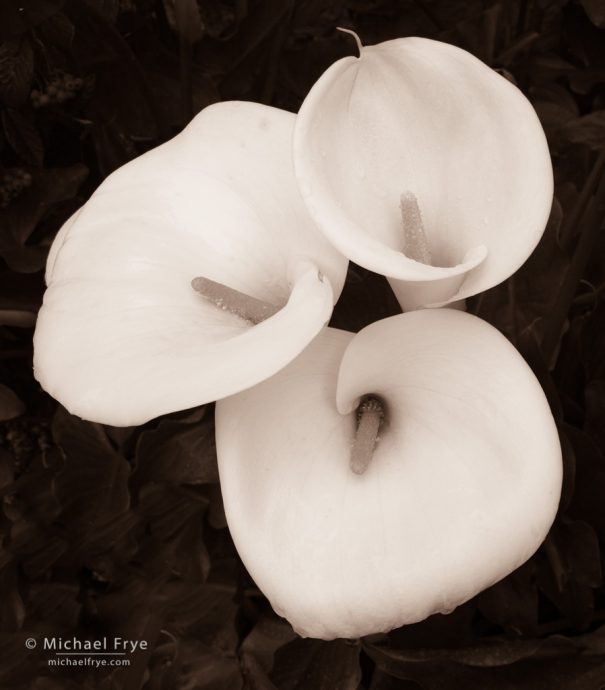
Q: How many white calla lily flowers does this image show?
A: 3